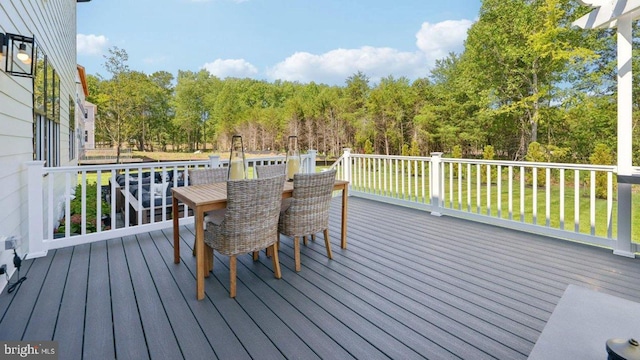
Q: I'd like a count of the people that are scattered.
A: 0